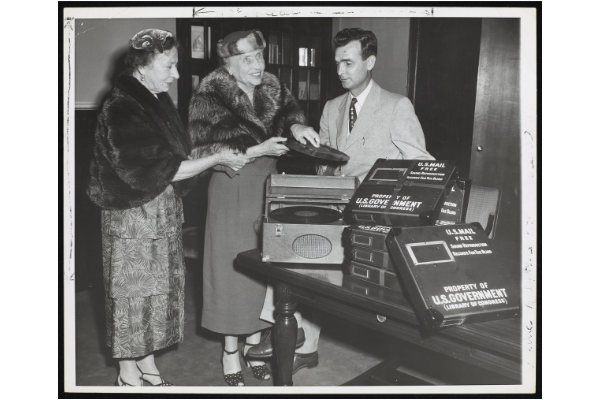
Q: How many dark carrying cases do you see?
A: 6